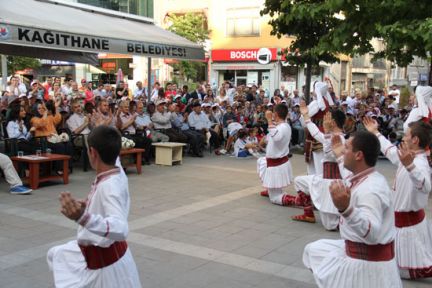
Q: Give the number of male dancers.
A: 5